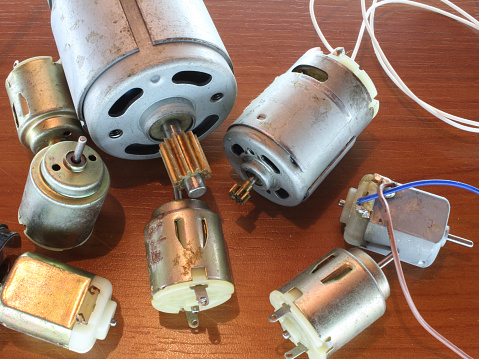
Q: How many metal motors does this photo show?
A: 8